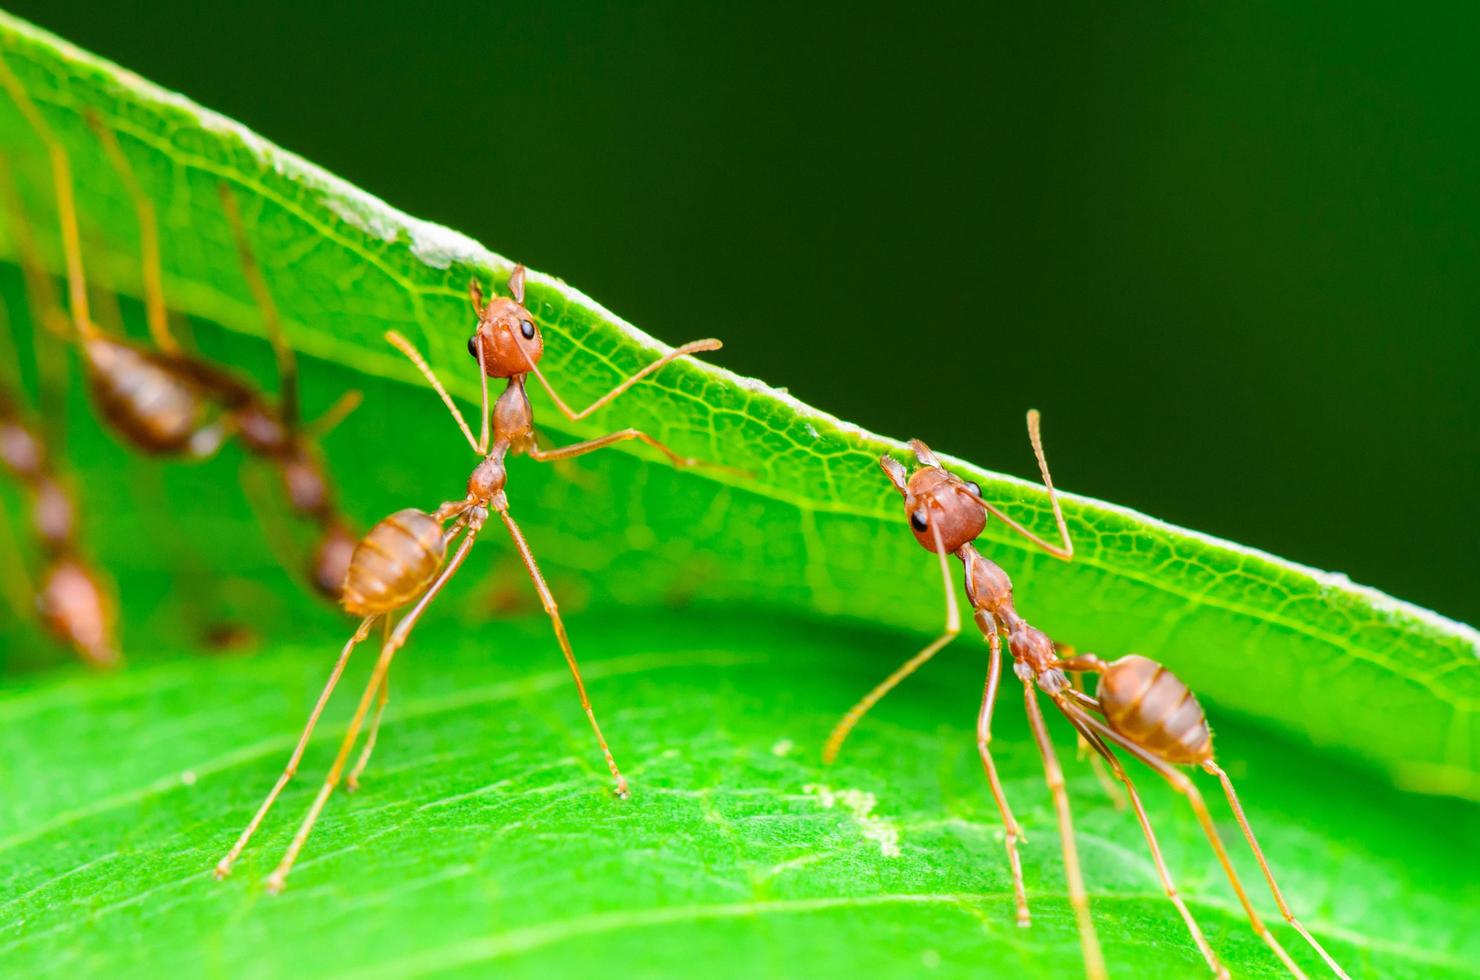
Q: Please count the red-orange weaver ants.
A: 4